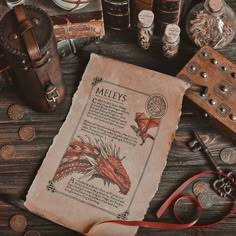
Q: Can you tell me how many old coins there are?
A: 8